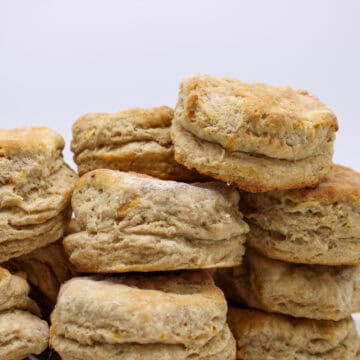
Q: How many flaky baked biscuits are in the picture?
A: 10